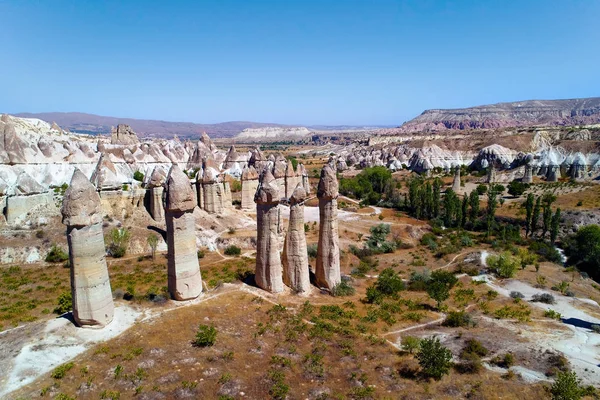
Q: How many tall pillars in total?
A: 5